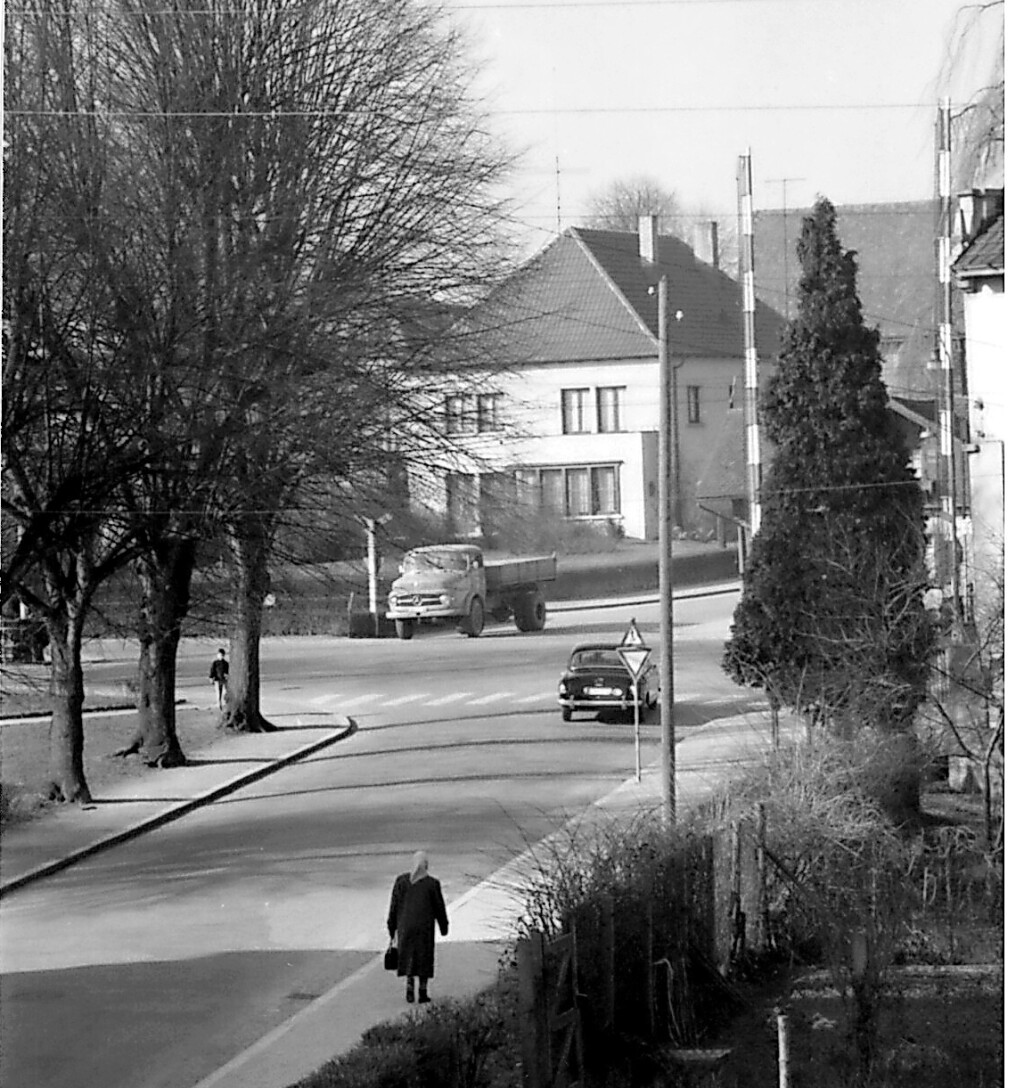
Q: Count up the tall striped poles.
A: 2